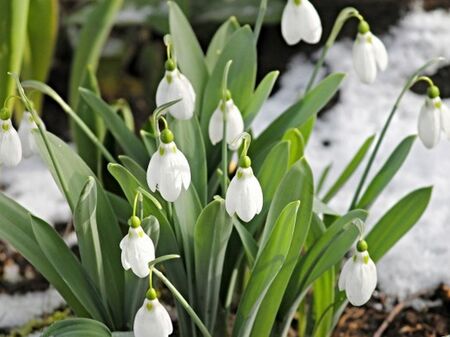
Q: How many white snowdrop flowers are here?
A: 12